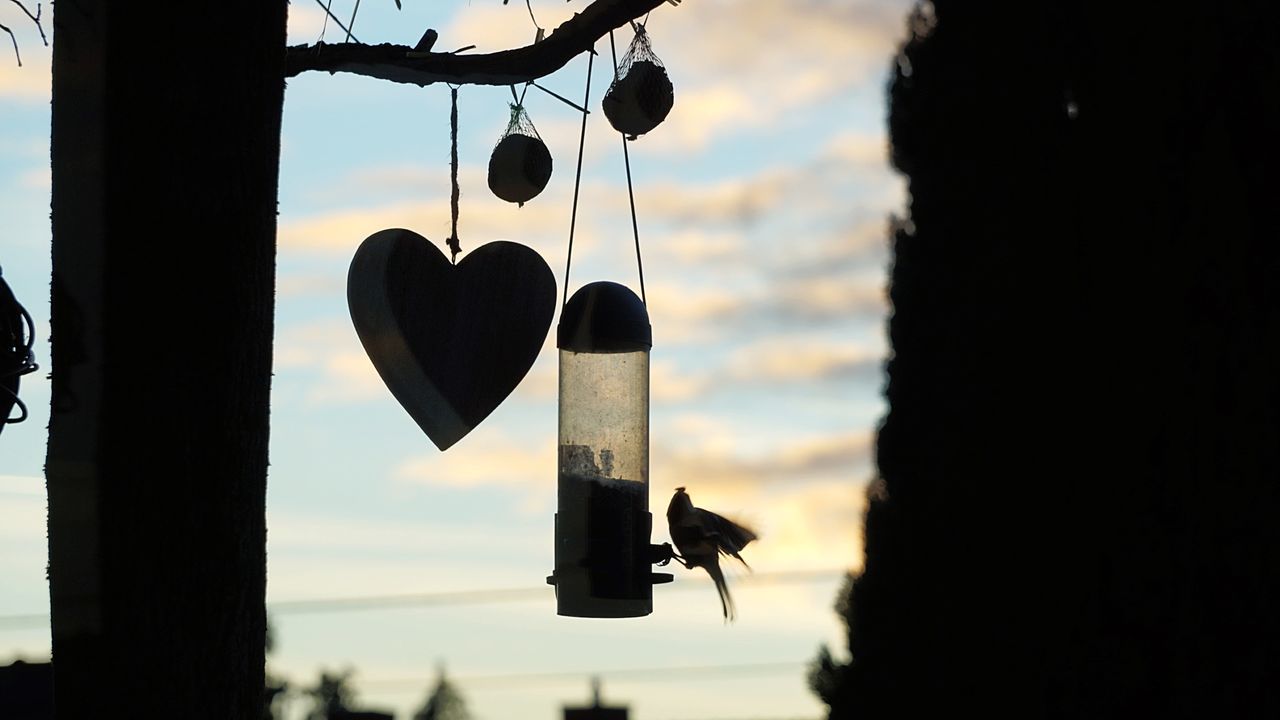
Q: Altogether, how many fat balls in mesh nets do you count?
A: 2